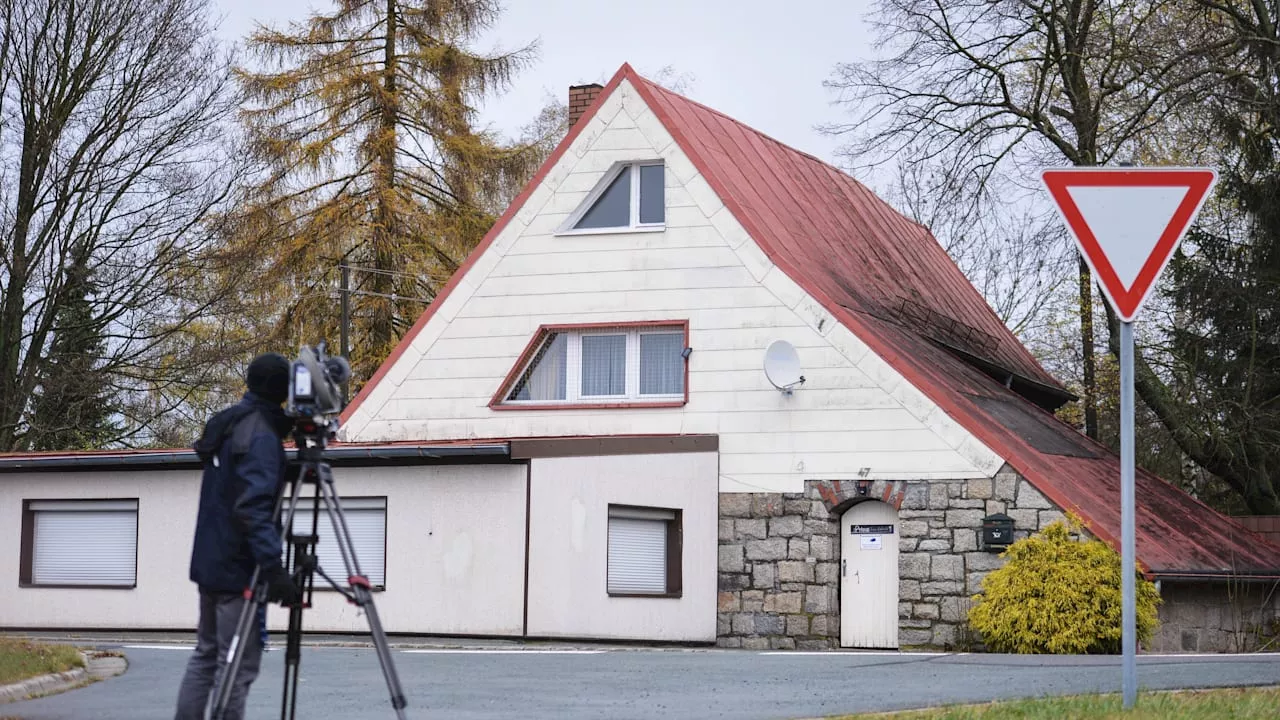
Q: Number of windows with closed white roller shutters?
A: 3